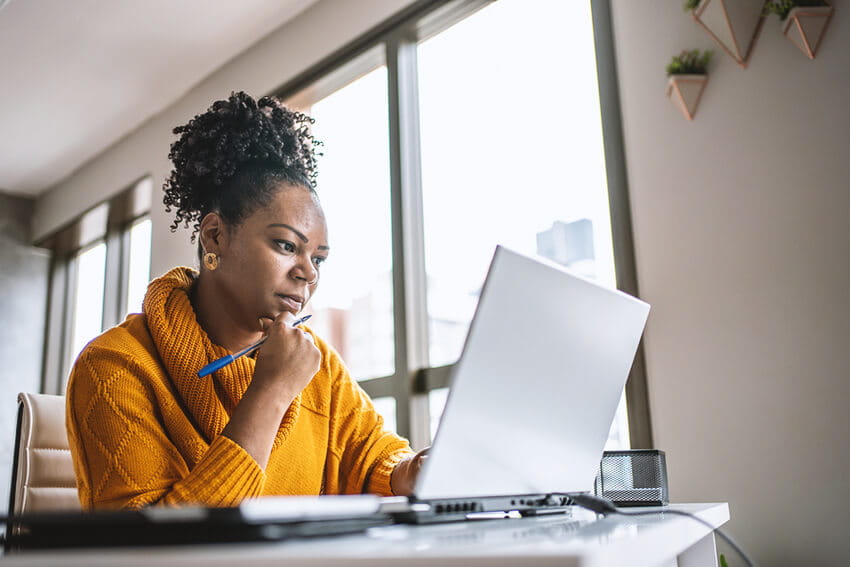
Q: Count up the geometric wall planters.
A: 3